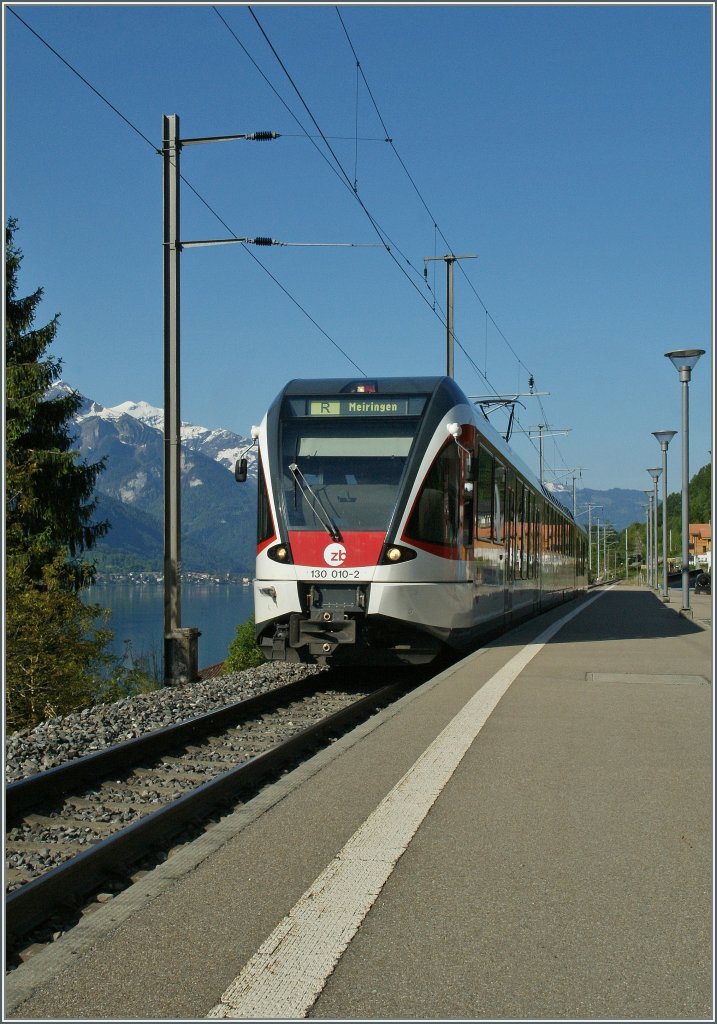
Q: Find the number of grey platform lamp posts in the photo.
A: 5